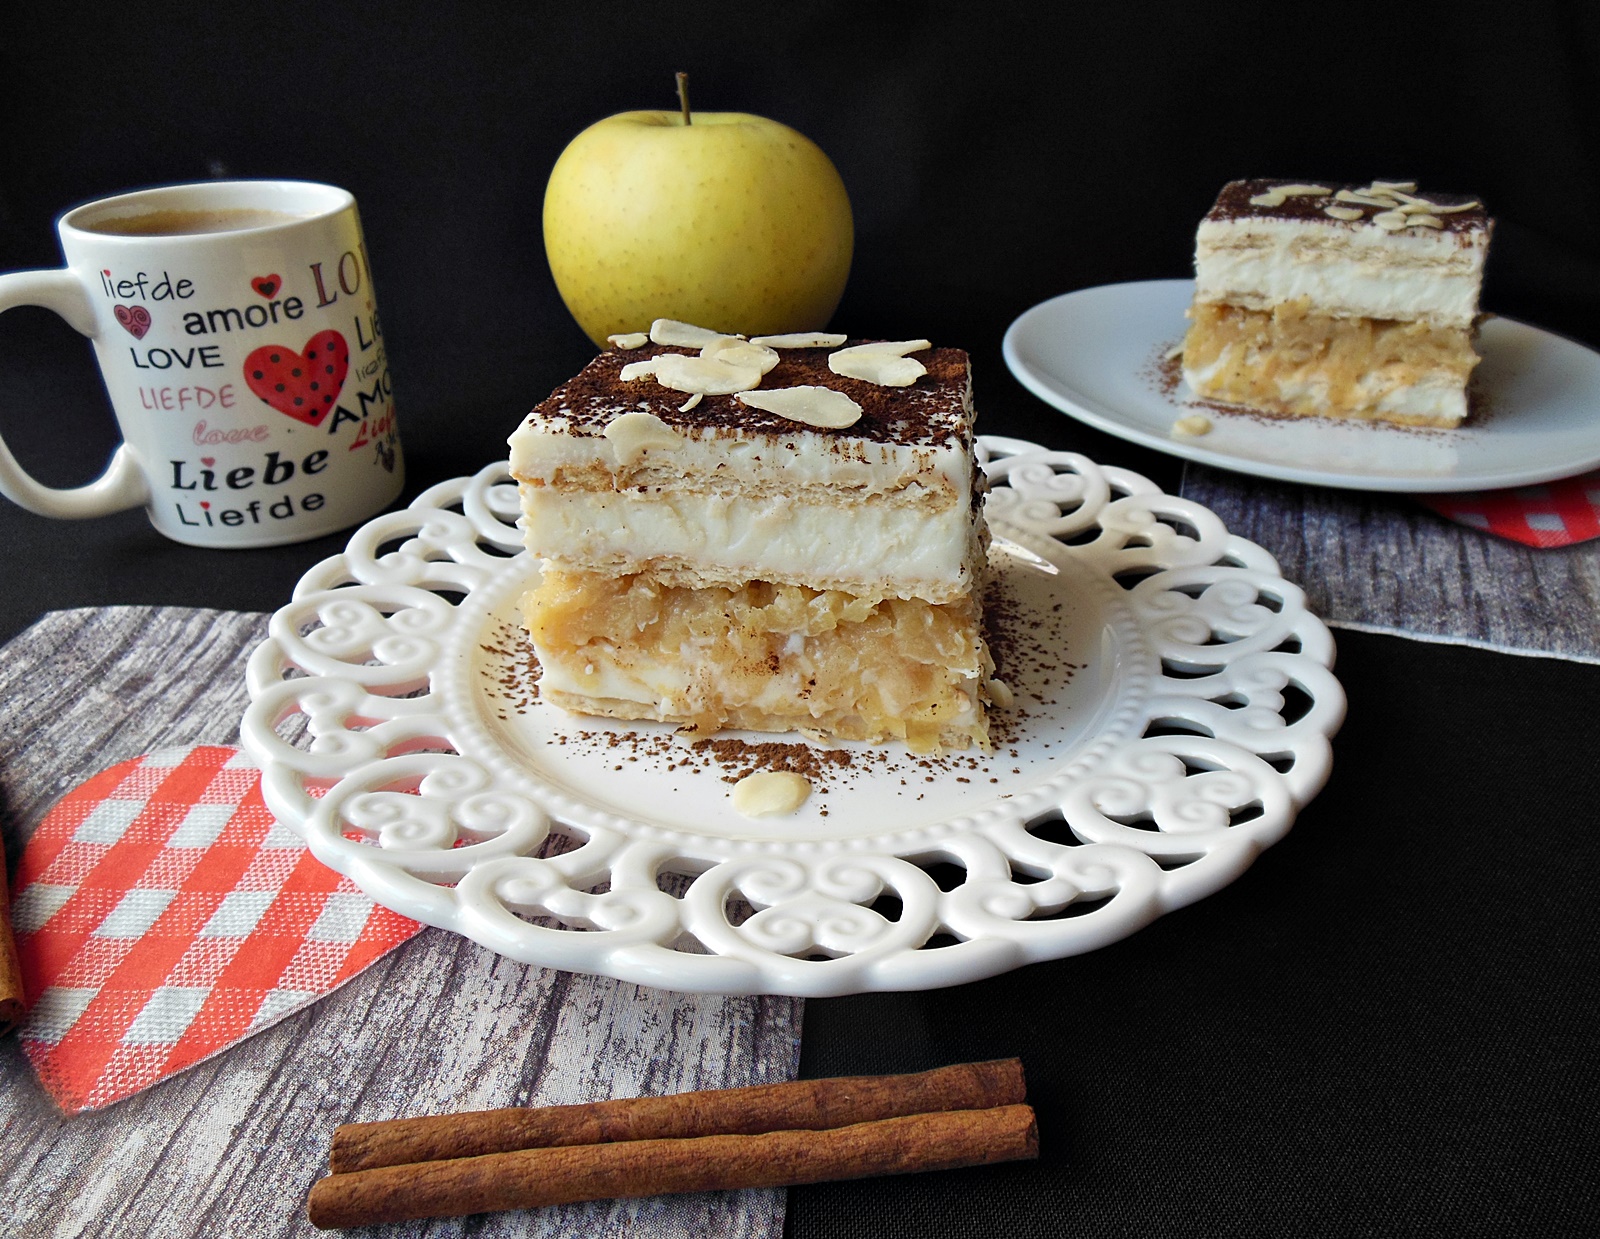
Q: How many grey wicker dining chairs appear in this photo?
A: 0